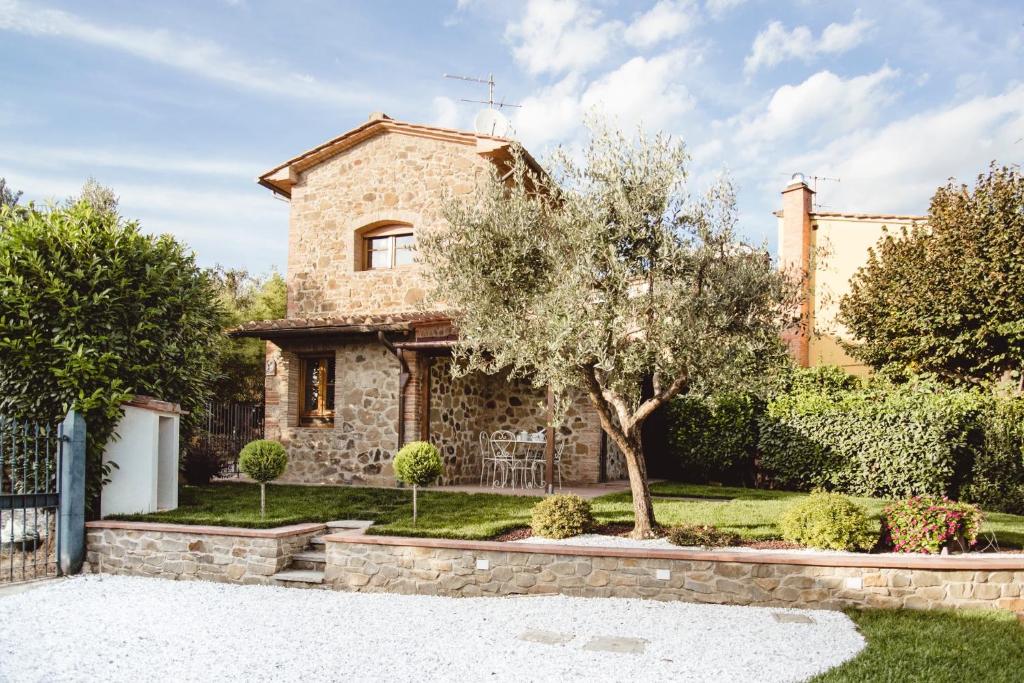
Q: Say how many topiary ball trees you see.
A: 2